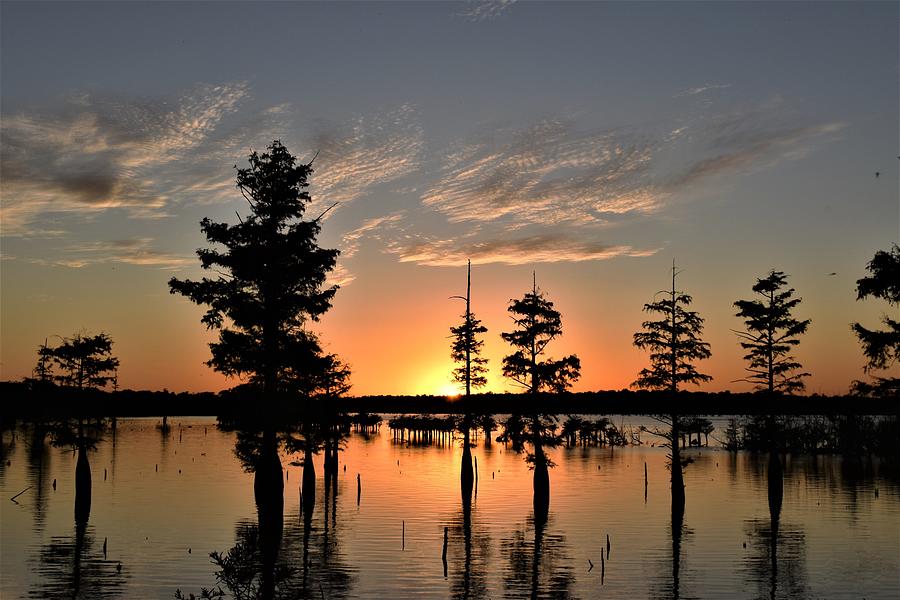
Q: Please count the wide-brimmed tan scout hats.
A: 0